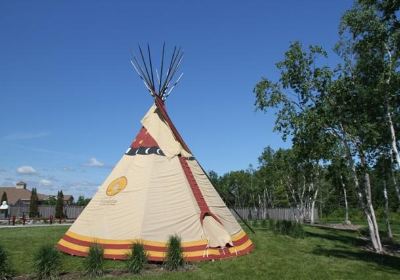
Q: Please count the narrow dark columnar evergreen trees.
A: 3